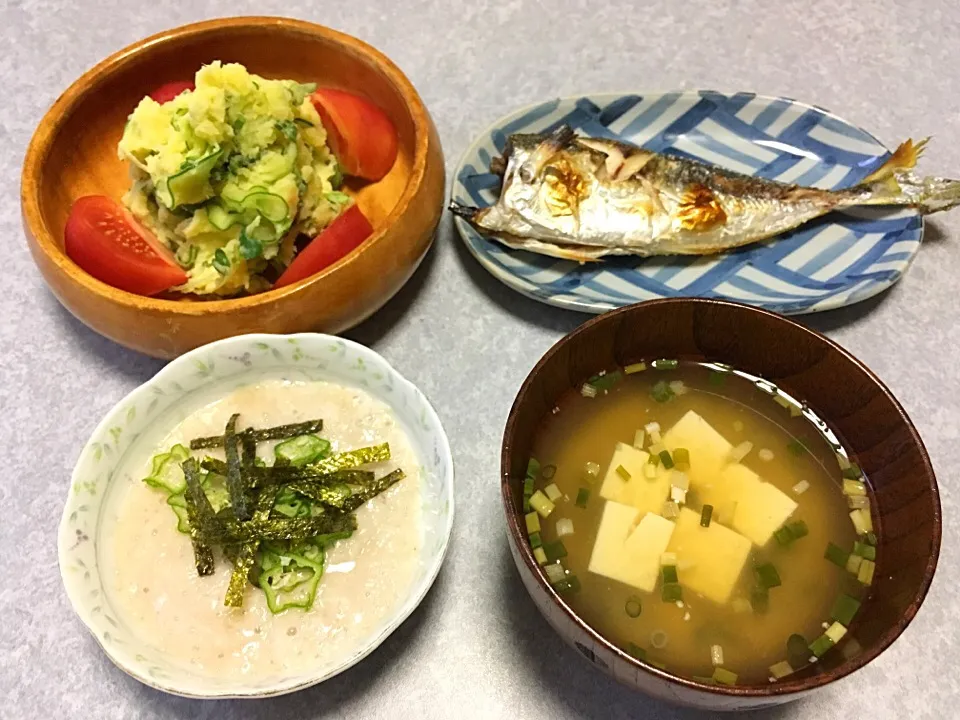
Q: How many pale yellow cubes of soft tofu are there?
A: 5